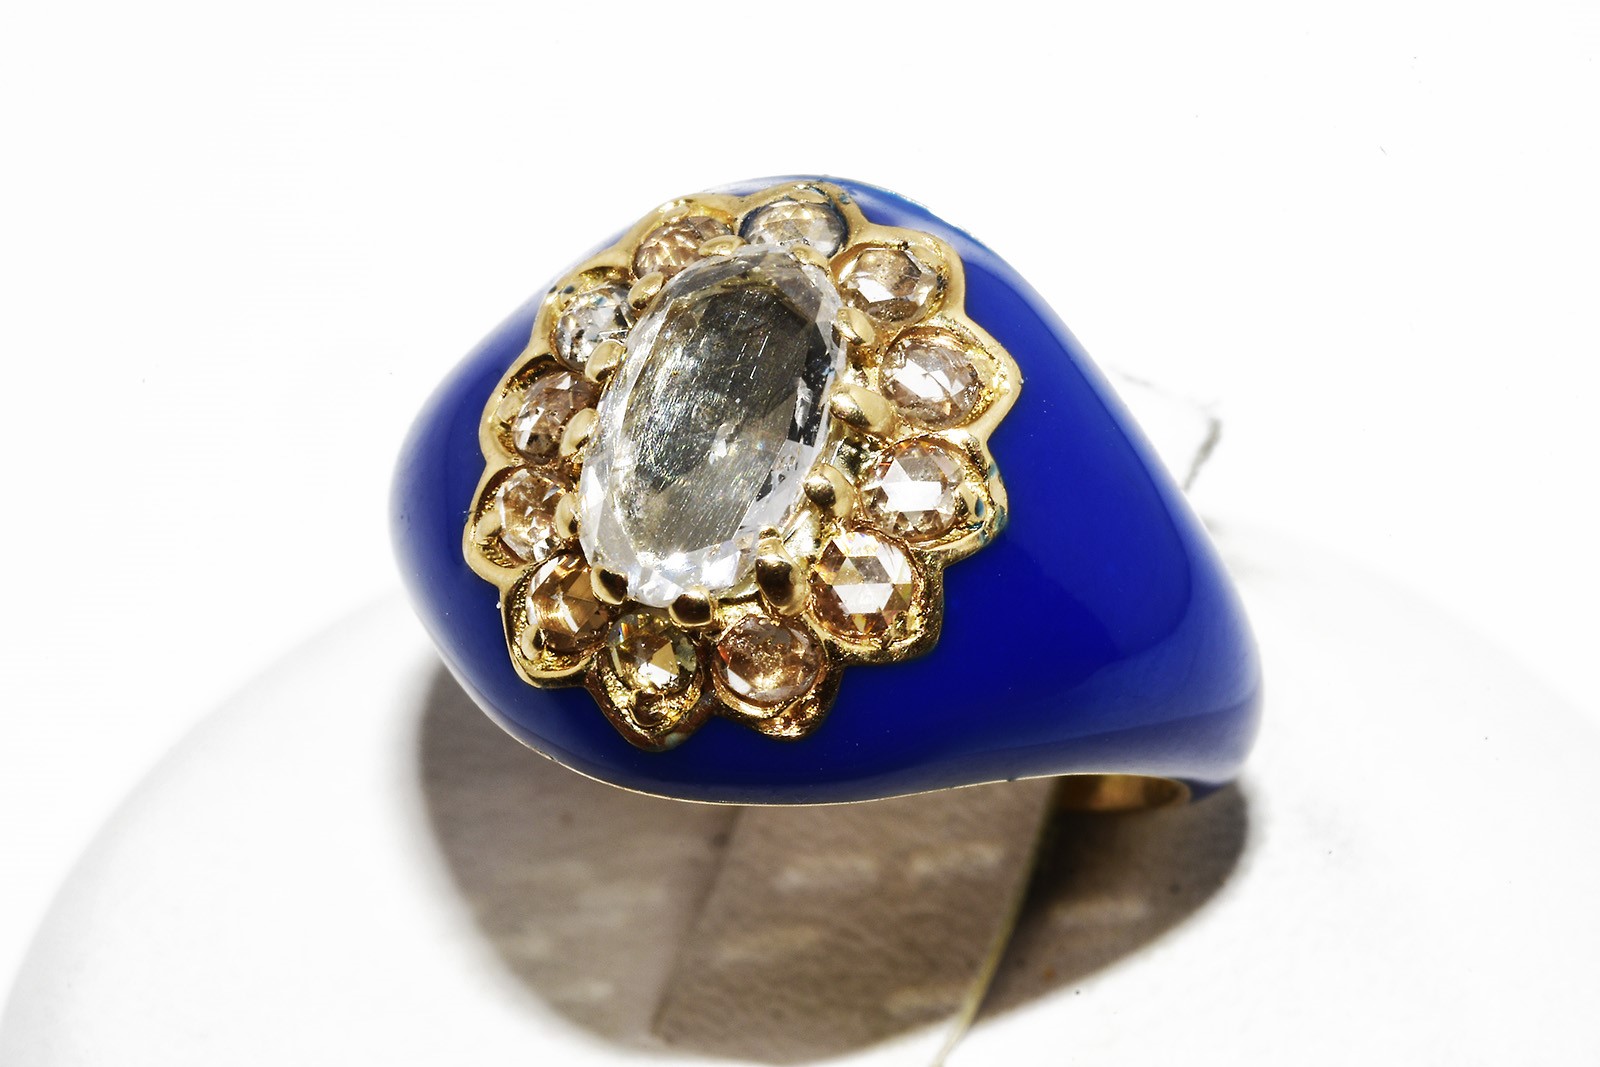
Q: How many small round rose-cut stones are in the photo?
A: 12